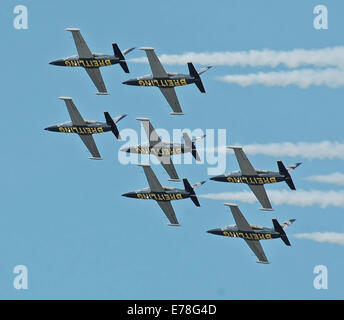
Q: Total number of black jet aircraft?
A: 7